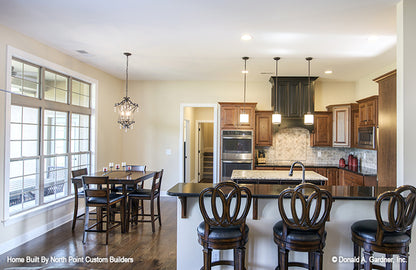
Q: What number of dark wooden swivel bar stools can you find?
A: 3